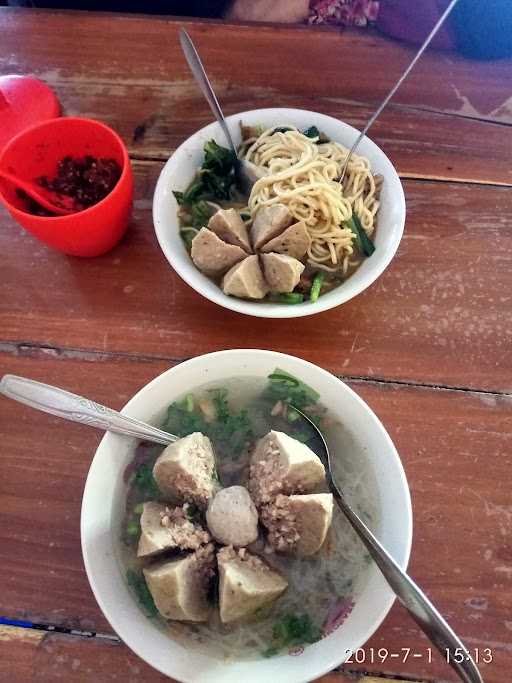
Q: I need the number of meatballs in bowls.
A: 13